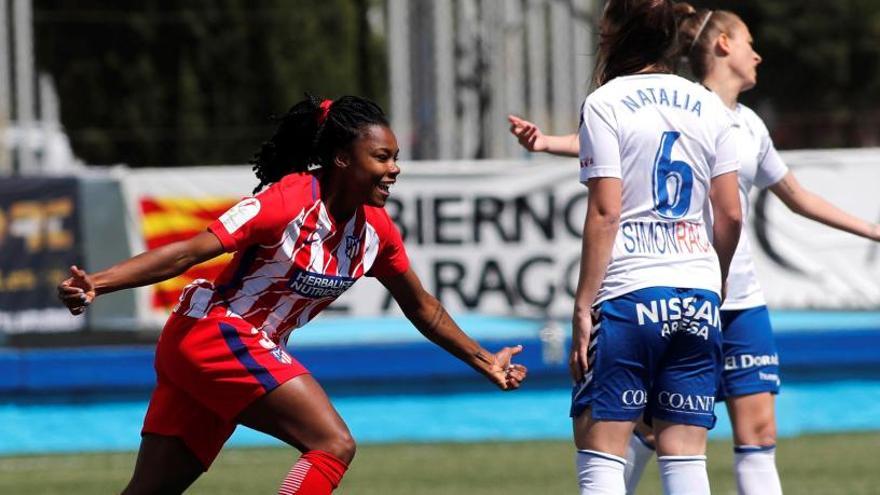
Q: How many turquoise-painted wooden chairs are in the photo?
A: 0